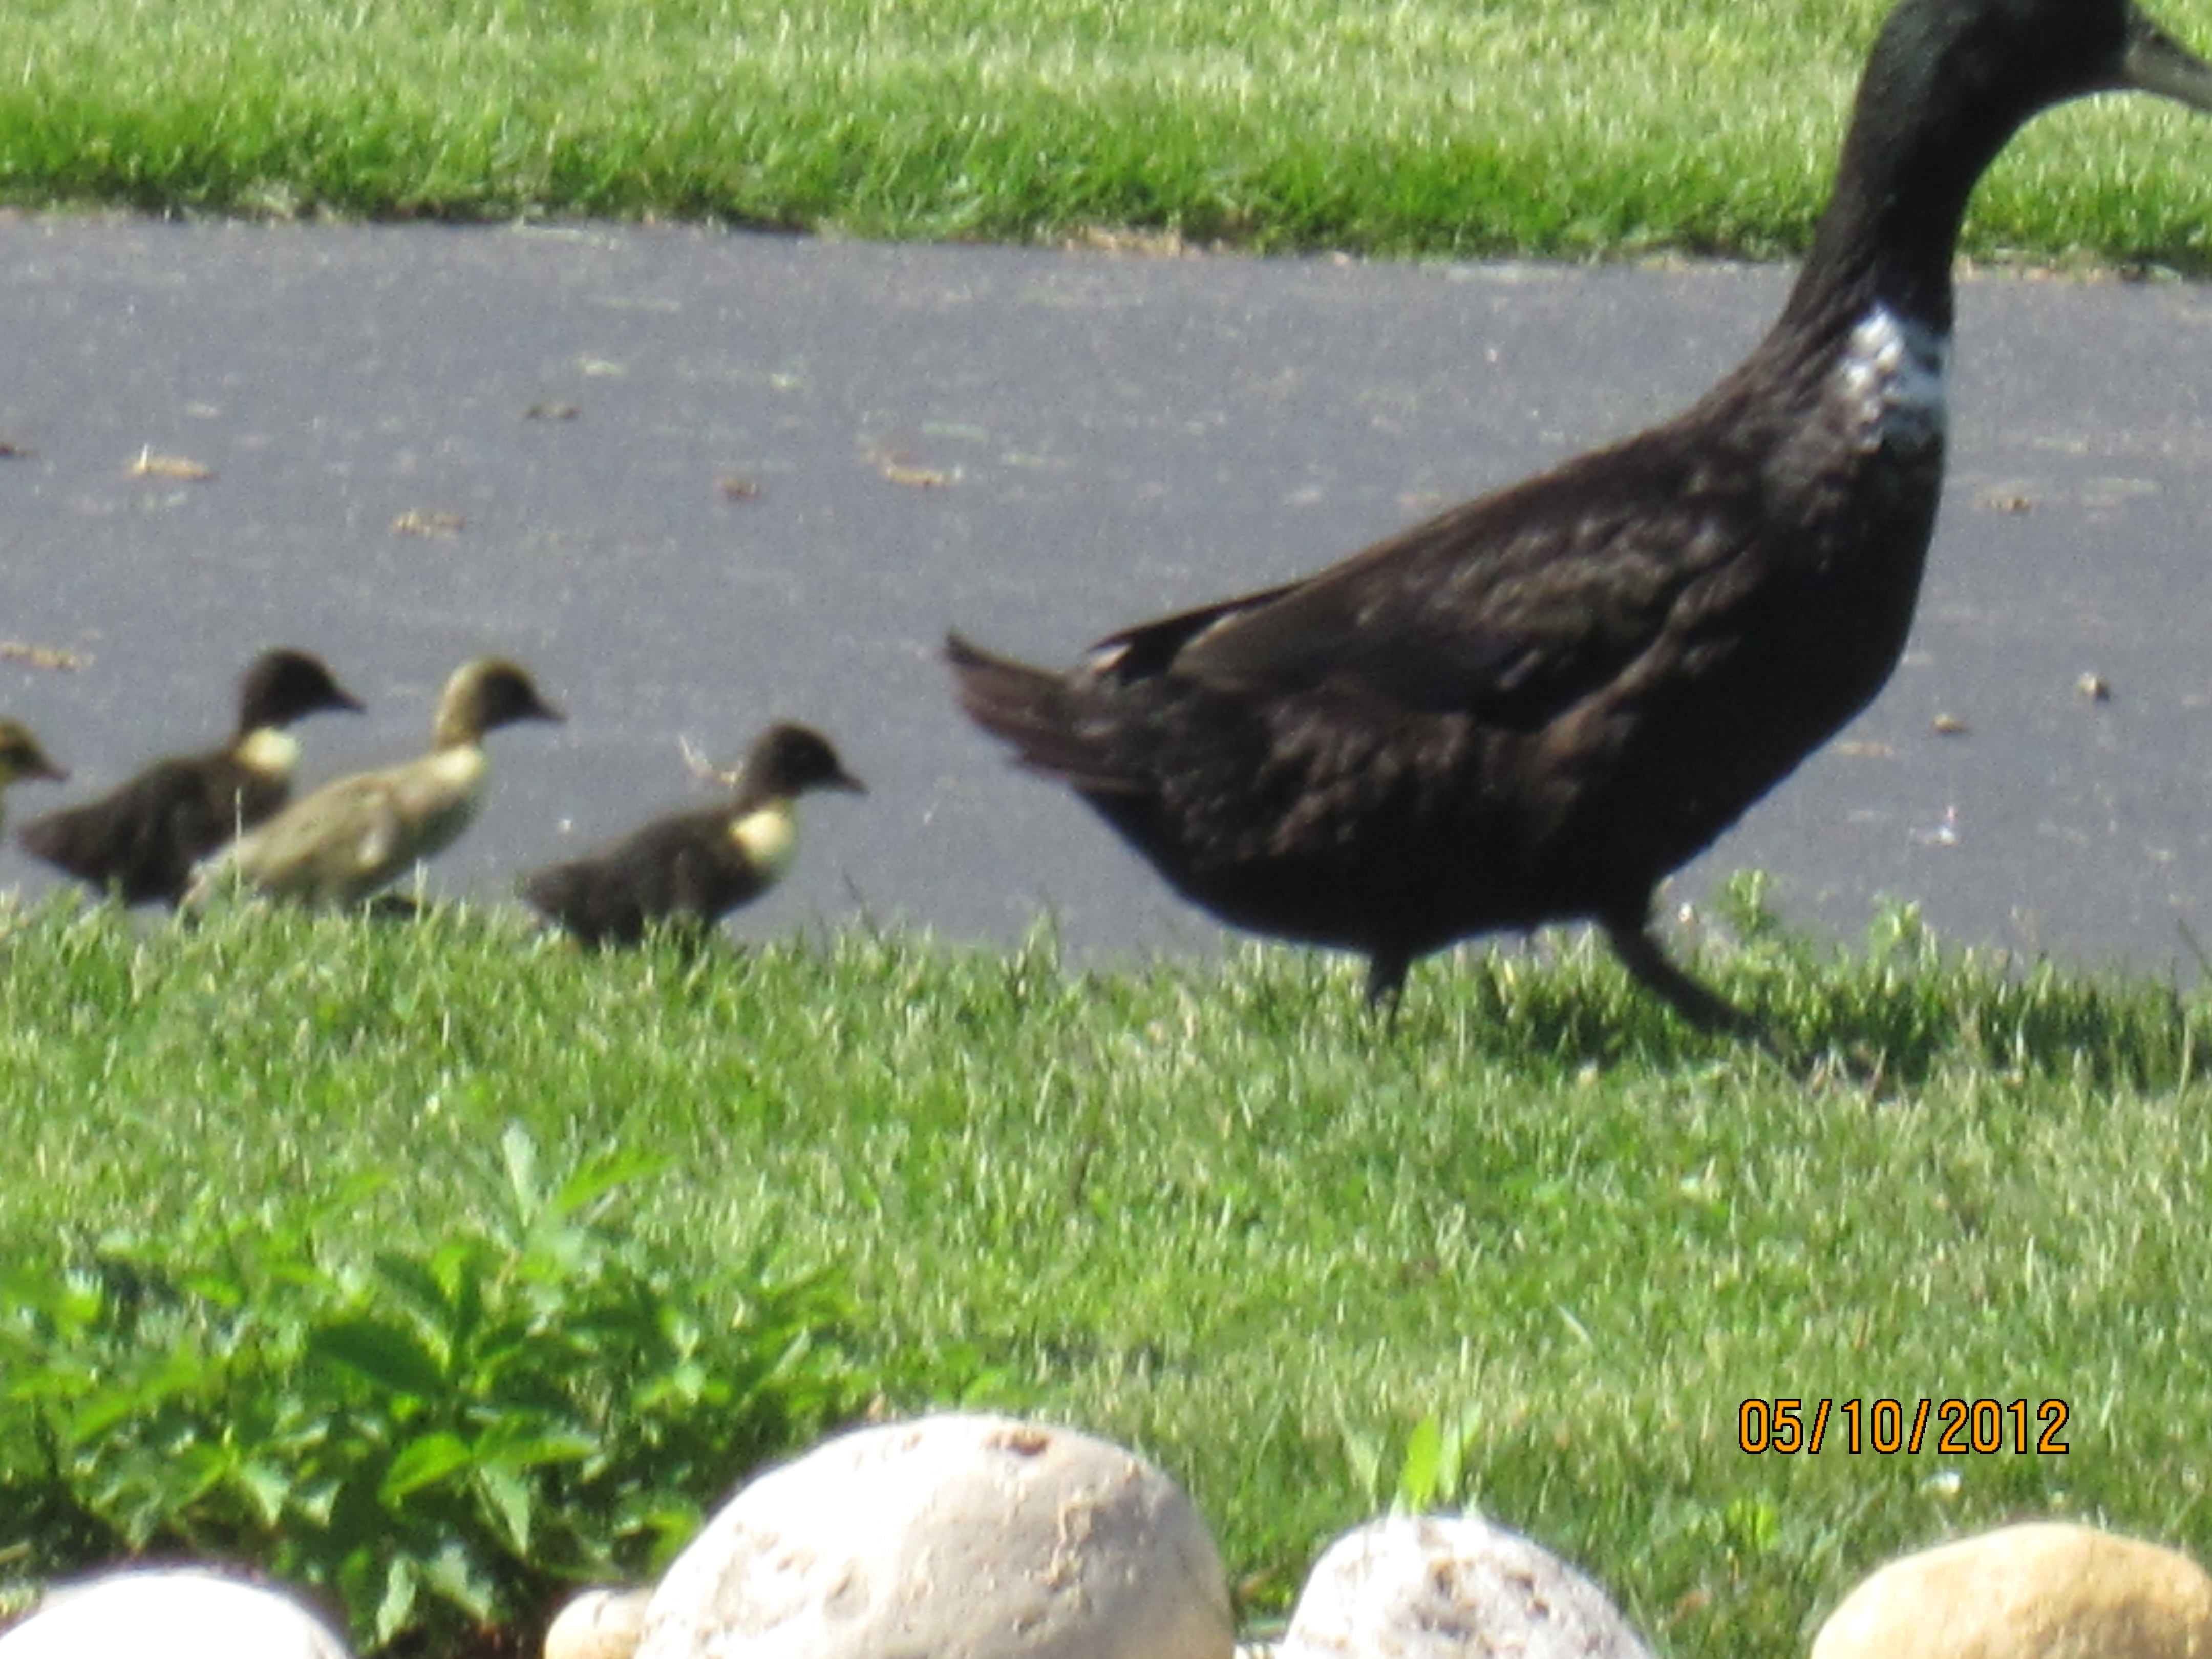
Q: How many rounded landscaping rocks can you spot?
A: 5